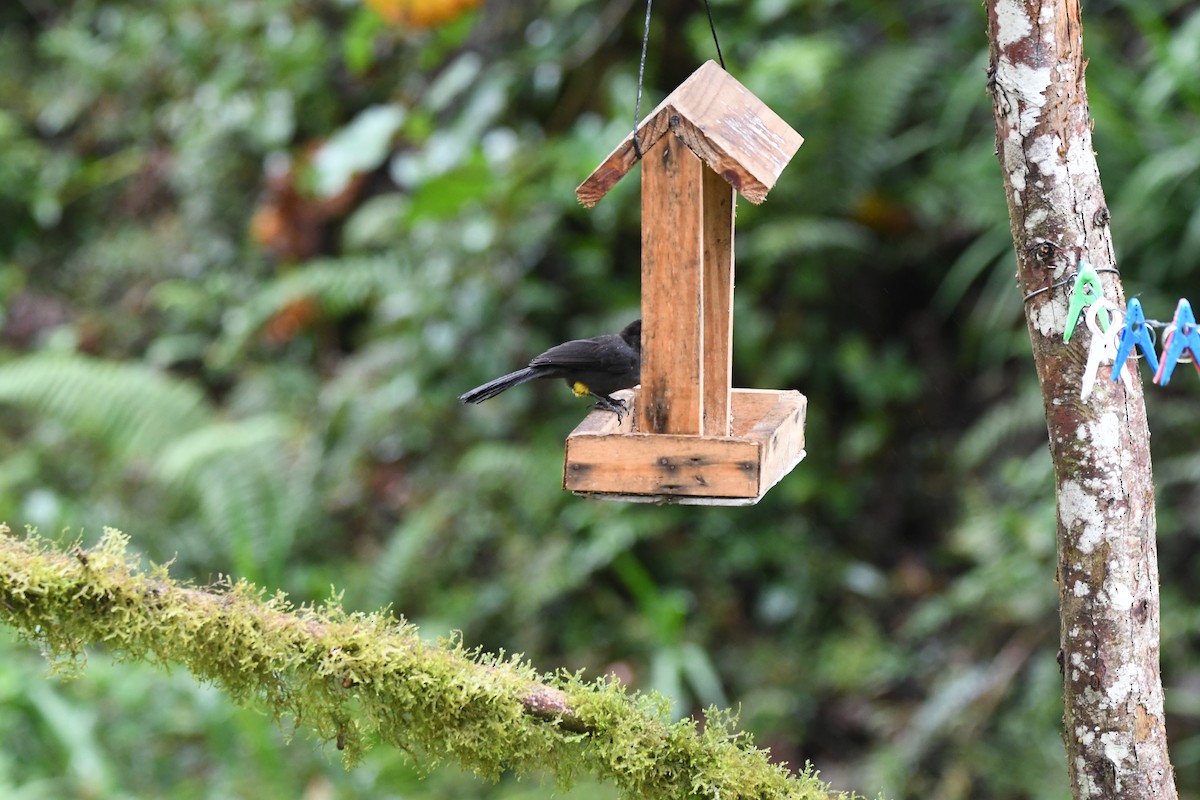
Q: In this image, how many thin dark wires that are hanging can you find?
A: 2